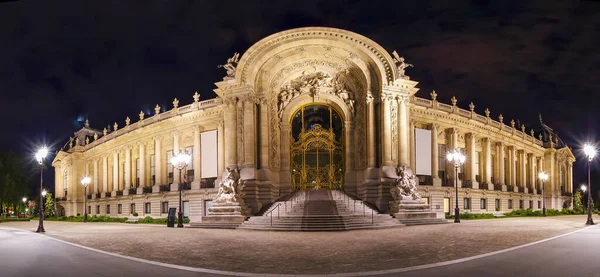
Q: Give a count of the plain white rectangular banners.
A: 2